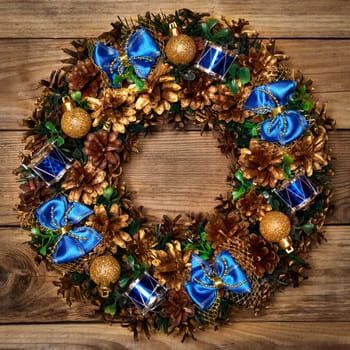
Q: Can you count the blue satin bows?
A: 4